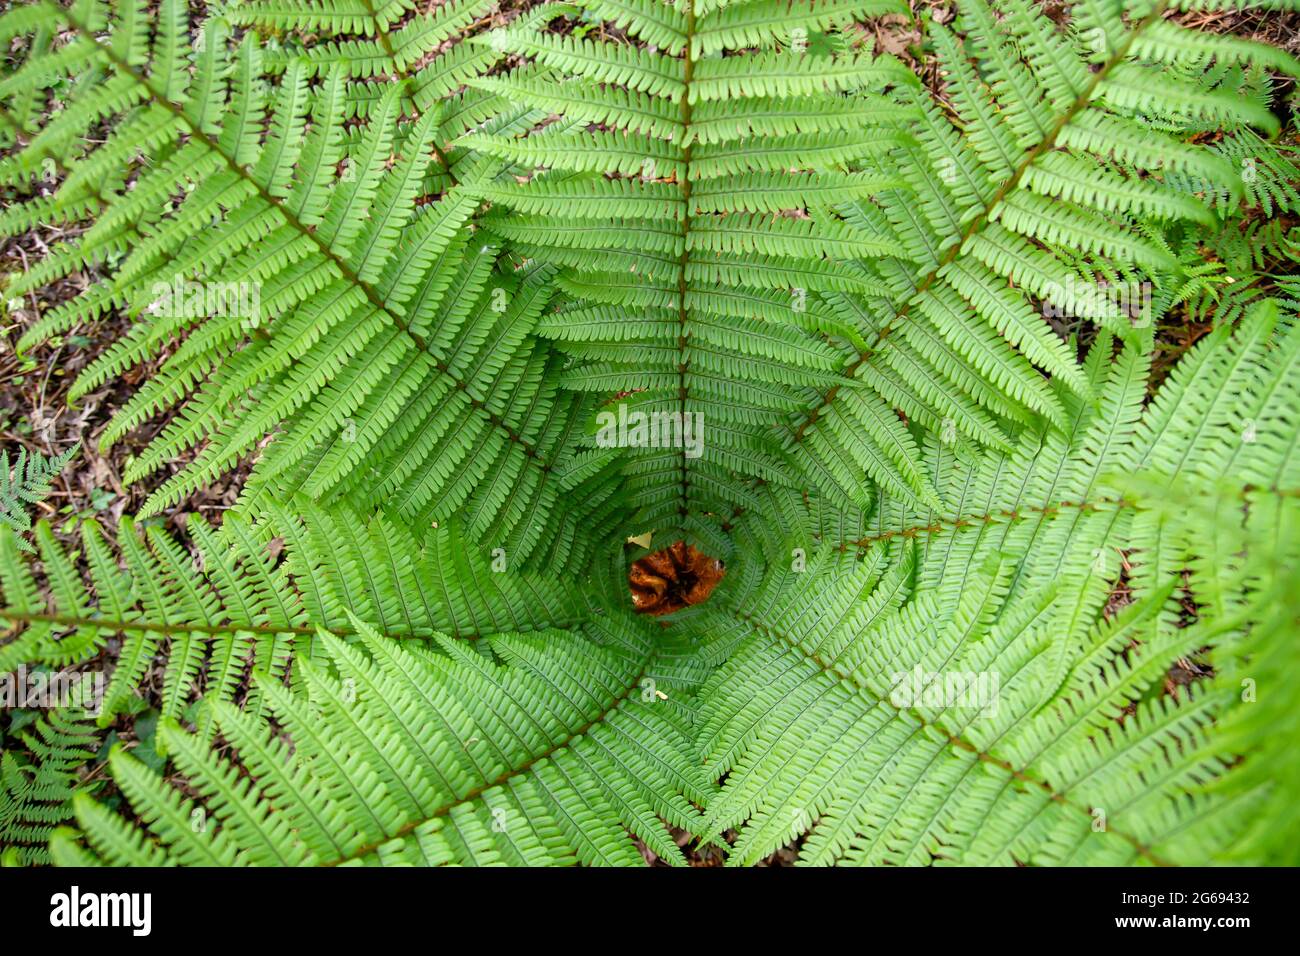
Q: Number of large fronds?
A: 7